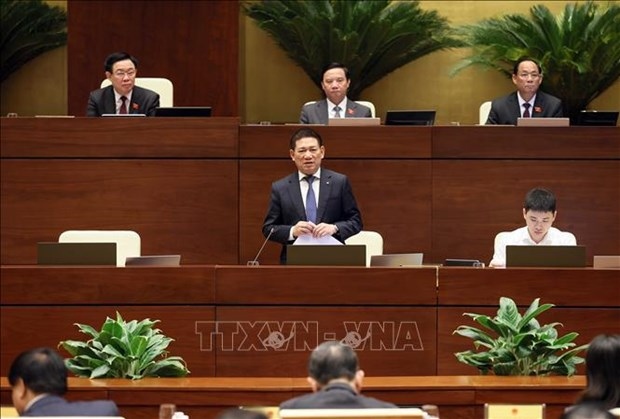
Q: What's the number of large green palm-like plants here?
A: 3